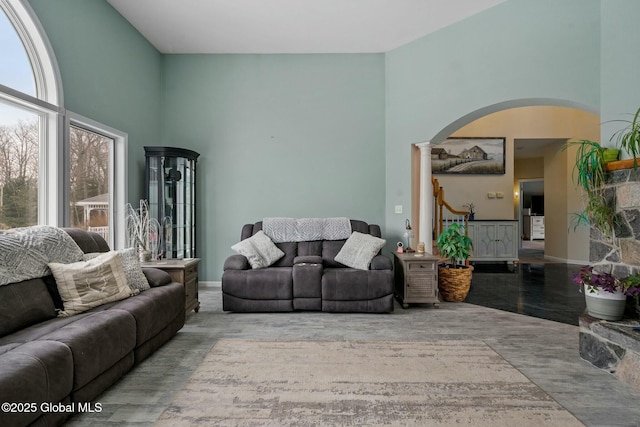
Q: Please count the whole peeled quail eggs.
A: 0